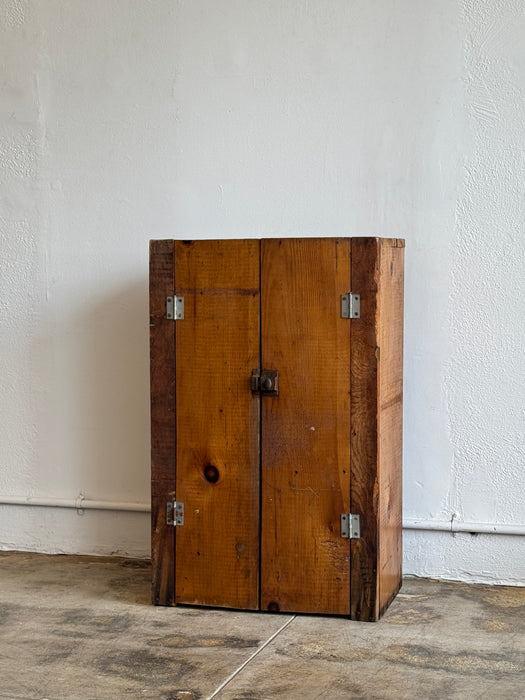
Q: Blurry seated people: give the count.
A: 0